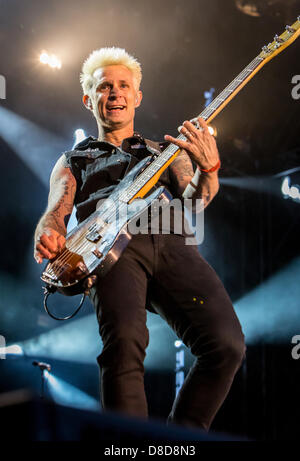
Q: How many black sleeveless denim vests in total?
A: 1